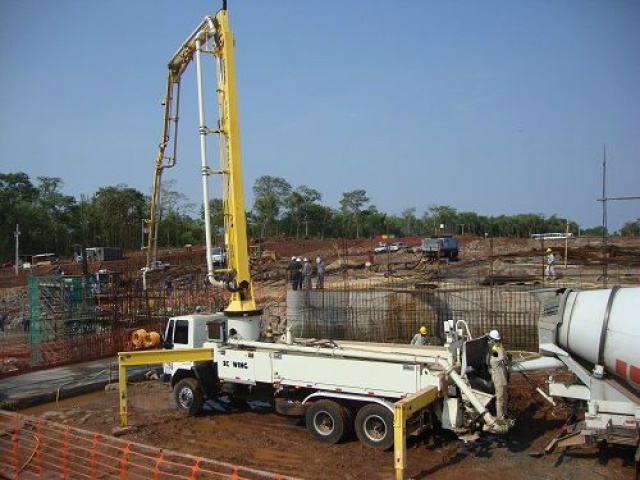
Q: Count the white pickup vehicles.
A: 2